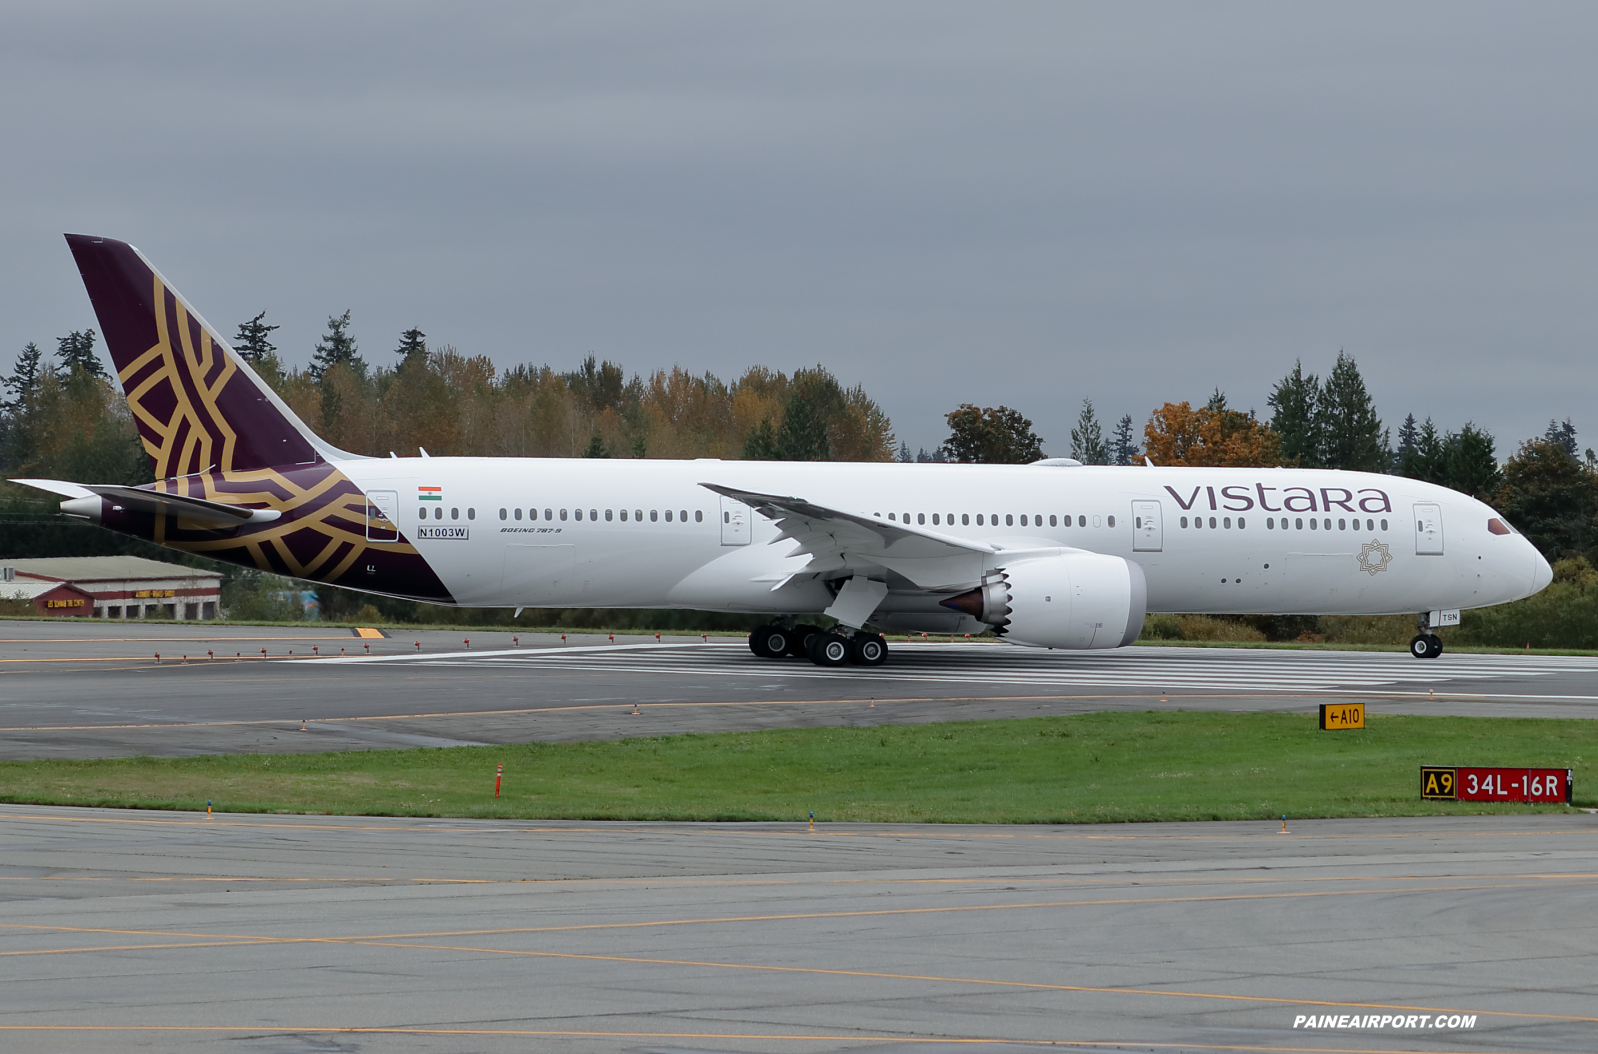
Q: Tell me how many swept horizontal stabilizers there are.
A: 2